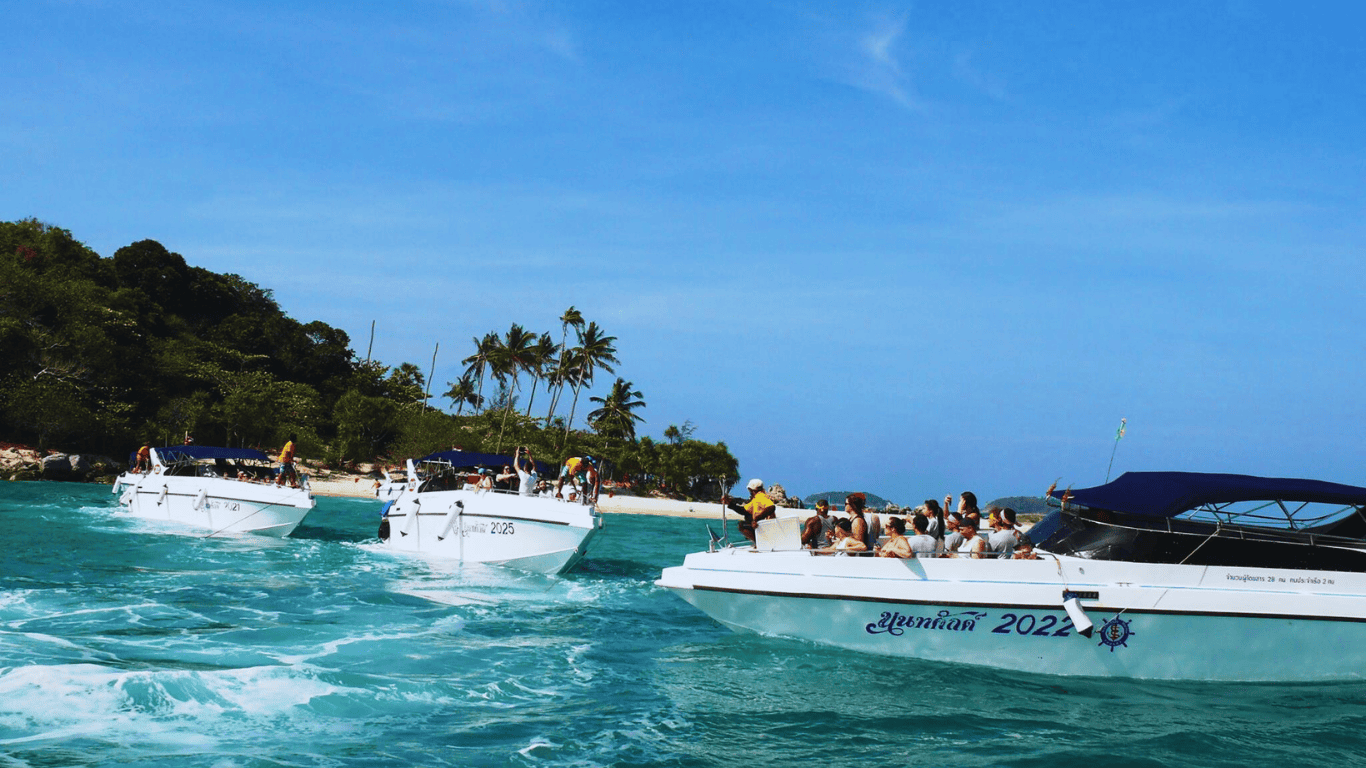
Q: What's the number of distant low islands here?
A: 2